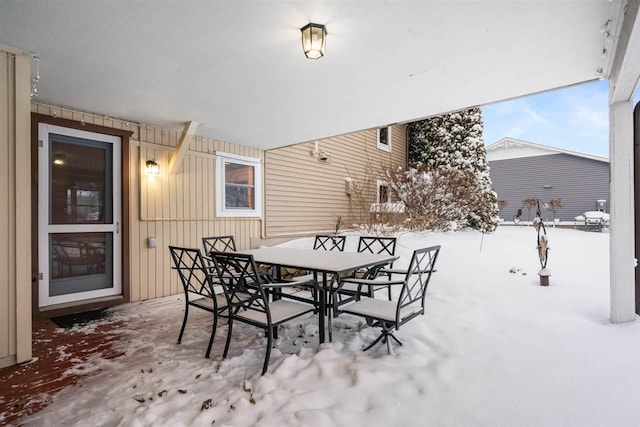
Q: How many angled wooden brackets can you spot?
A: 1